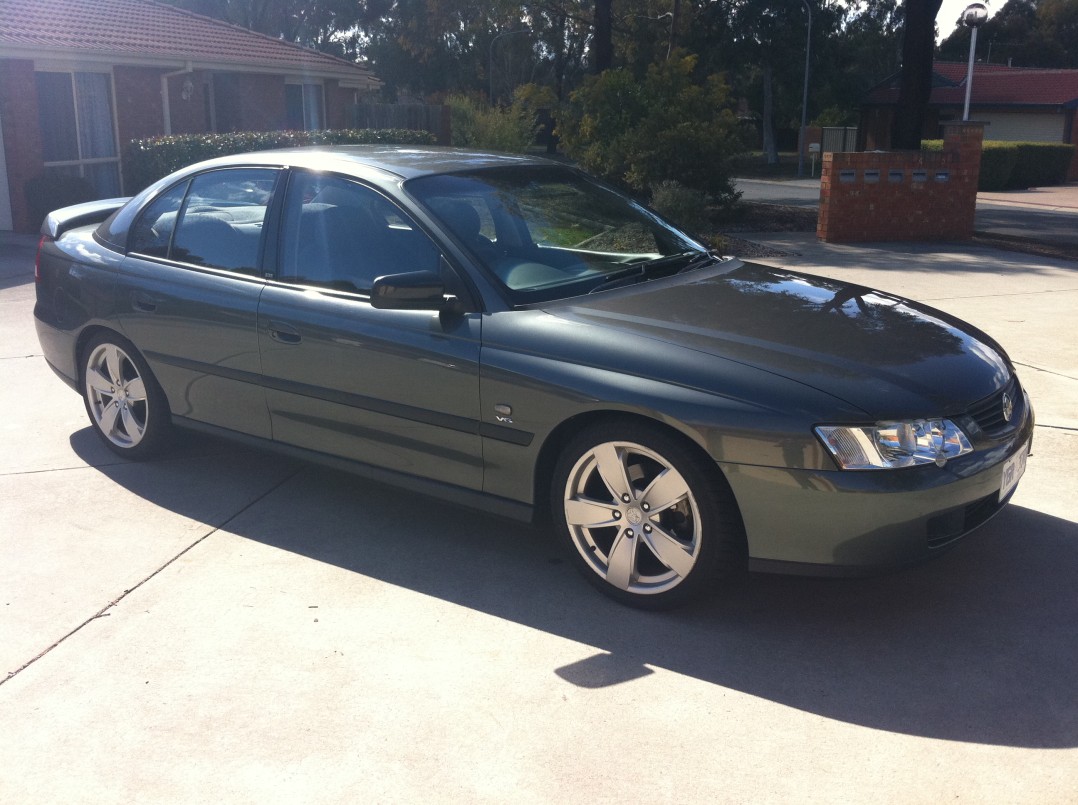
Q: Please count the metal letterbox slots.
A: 5